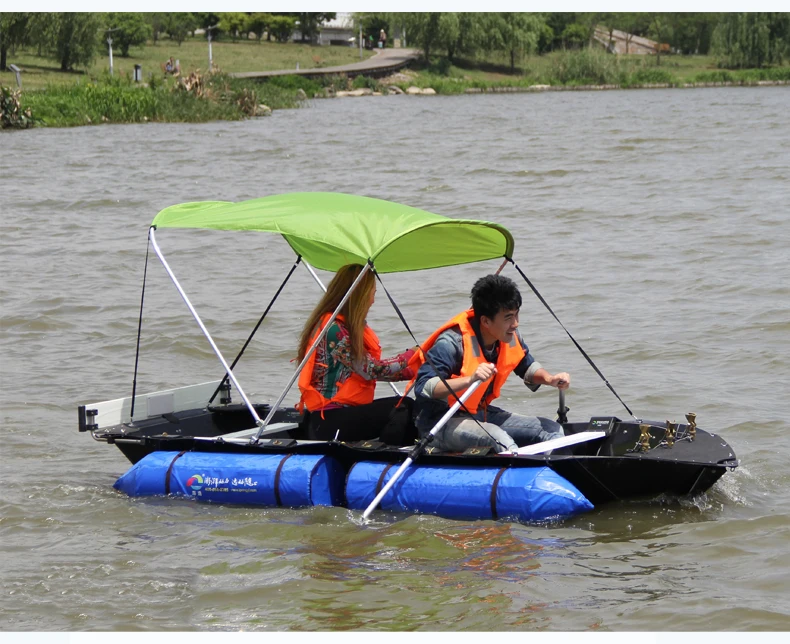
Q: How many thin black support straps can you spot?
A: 4